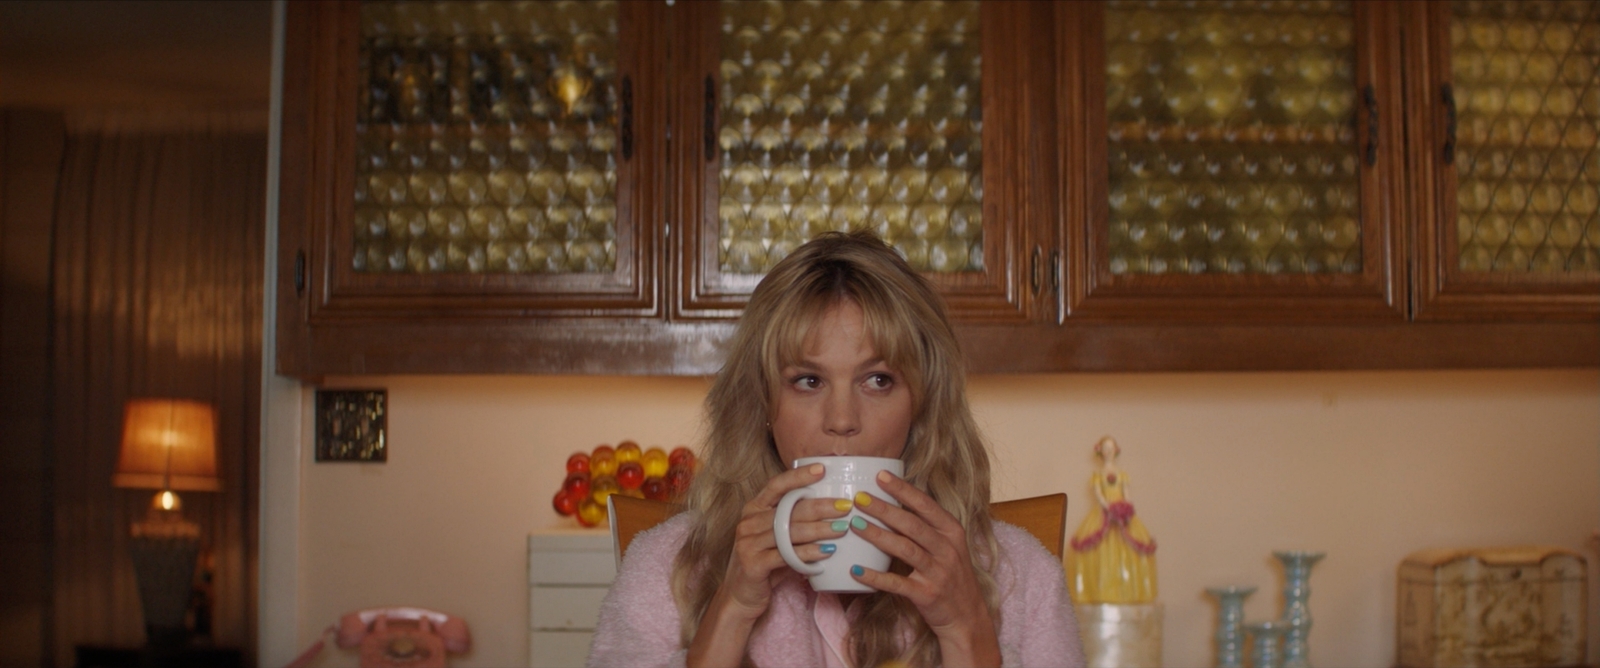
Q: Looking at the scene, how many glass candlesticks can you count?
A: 3